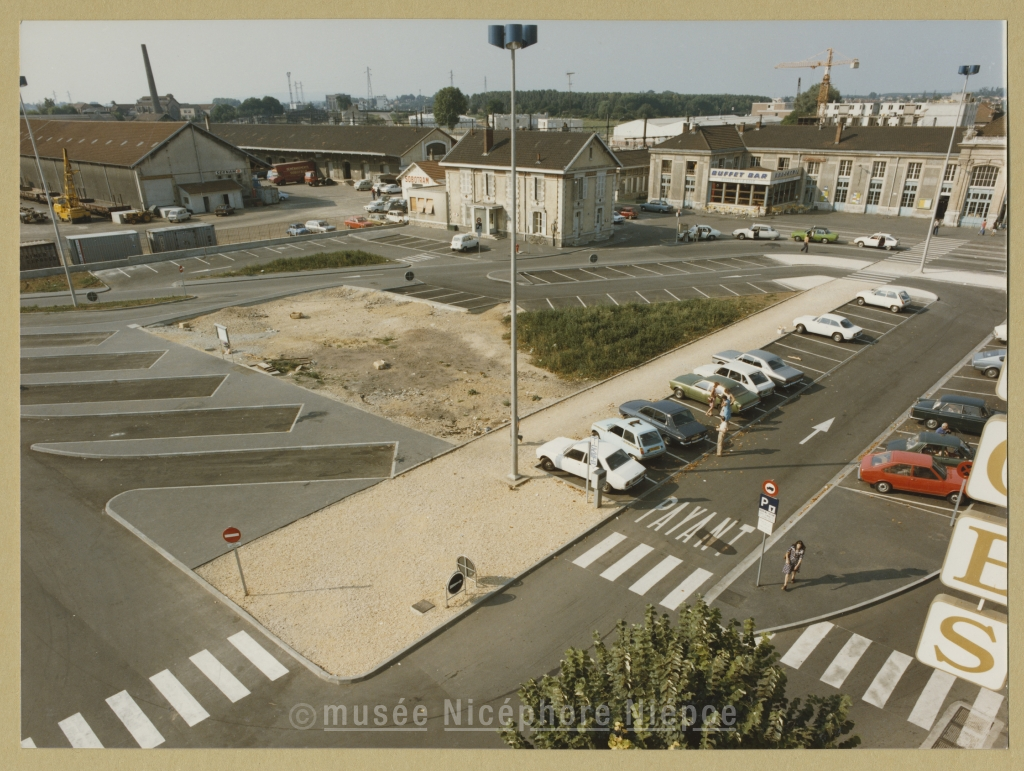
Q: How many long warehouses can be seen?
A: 2